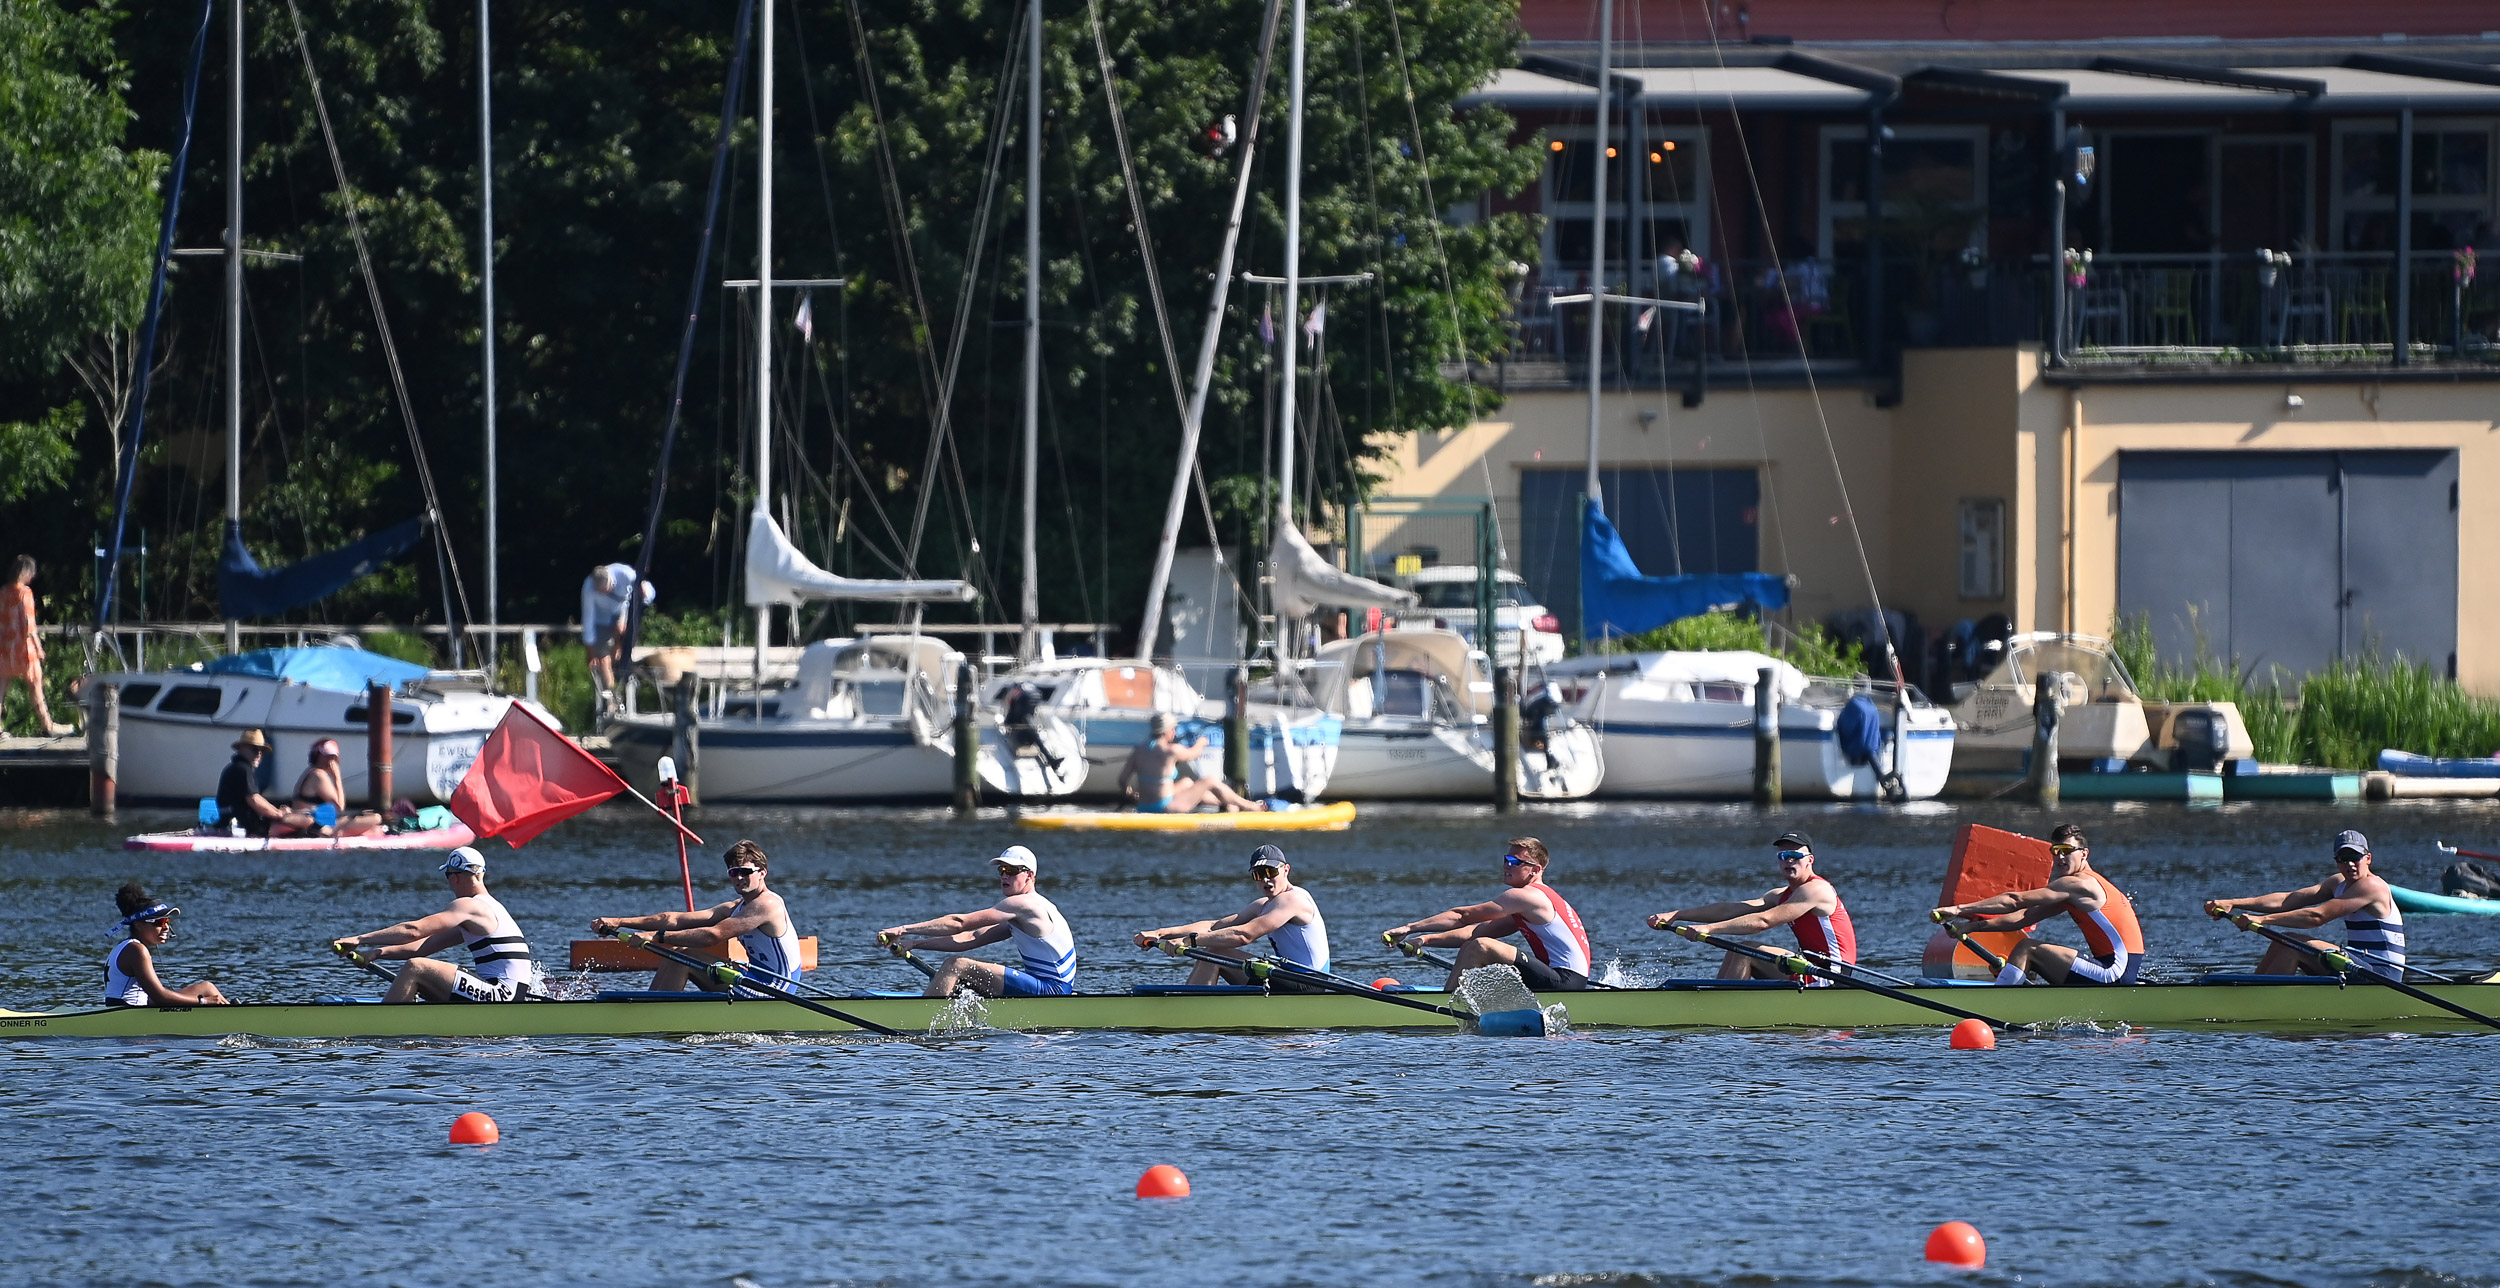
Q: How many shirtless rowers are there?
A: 0